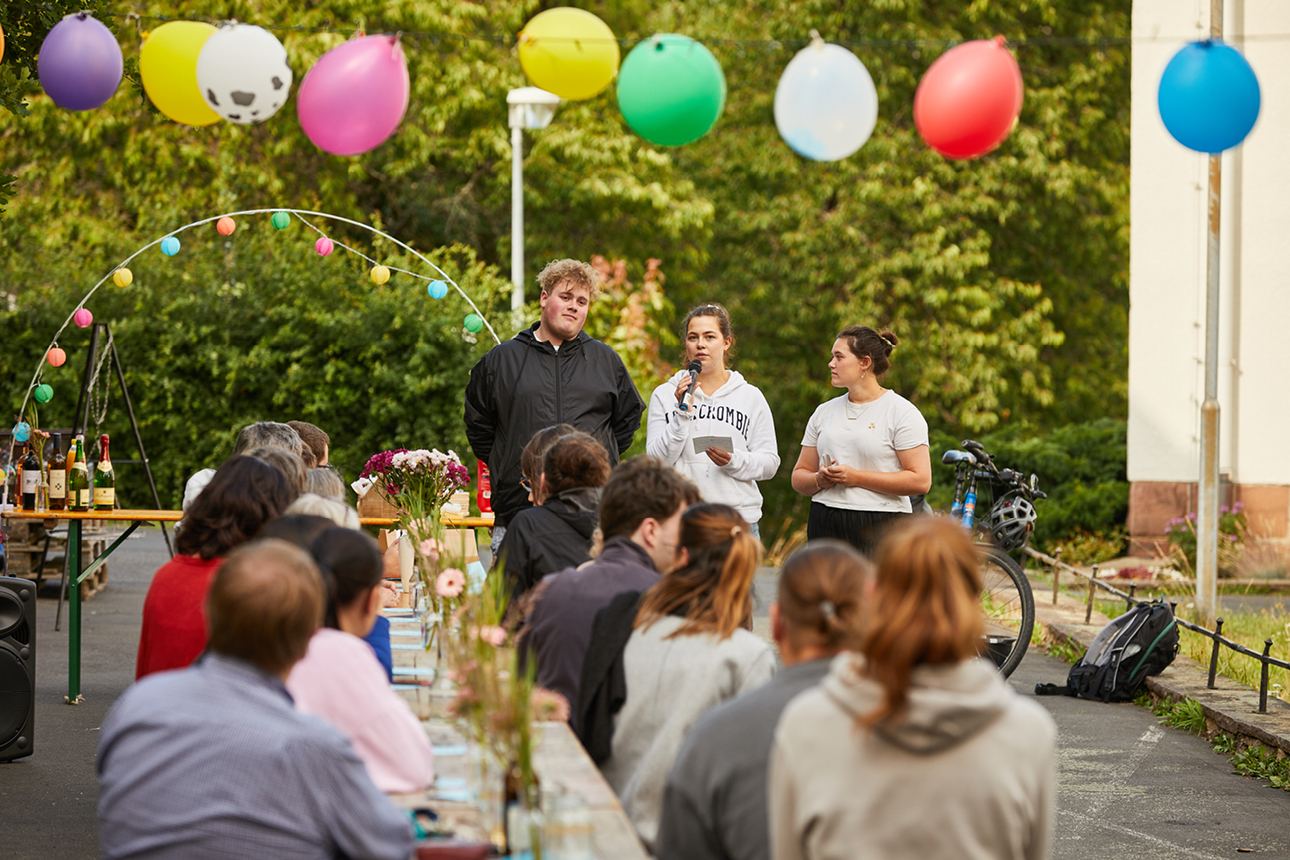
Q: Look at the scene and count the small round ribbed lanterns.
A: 12